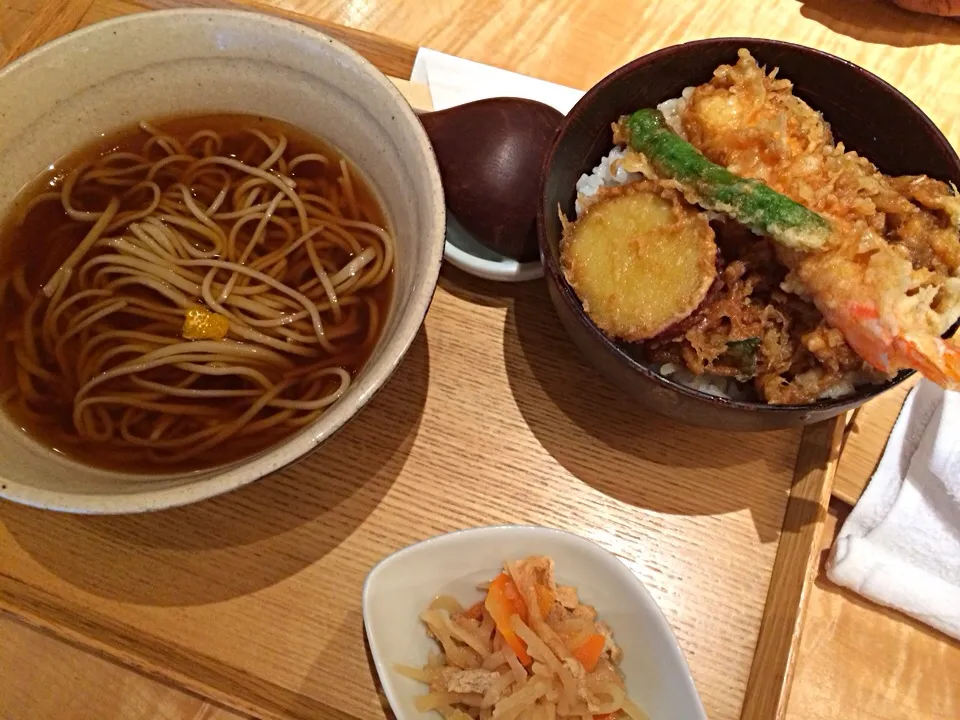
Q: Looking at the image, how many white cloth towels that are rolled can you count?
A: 1